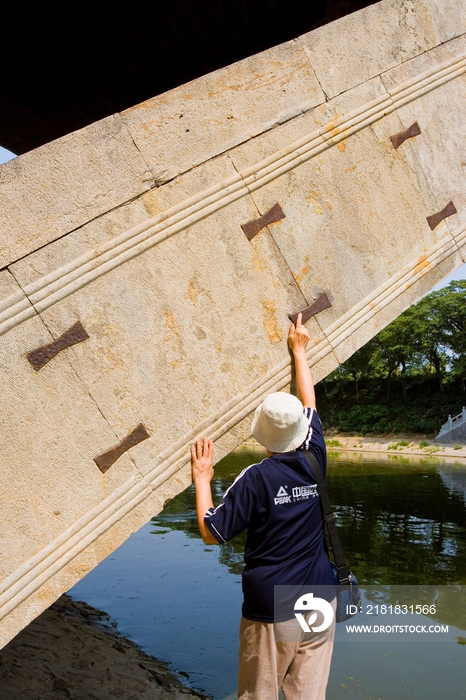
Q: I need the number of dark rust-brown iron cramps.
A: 6